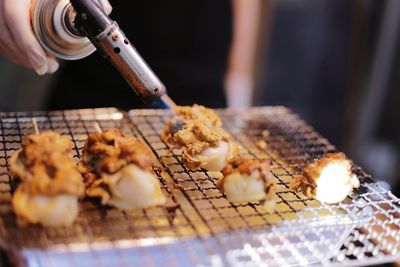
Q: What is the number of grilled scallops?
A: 5